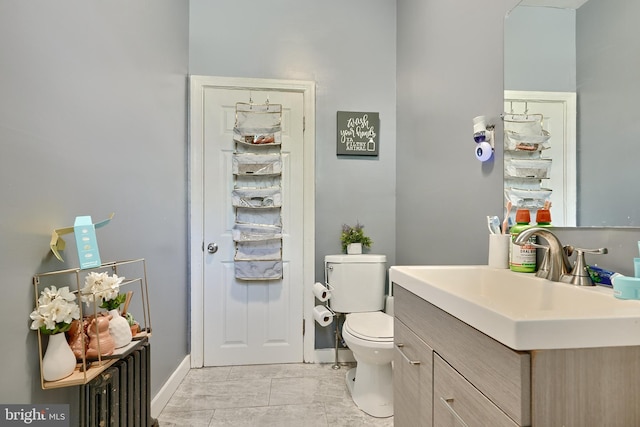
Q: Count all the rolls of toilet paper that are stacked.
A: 2